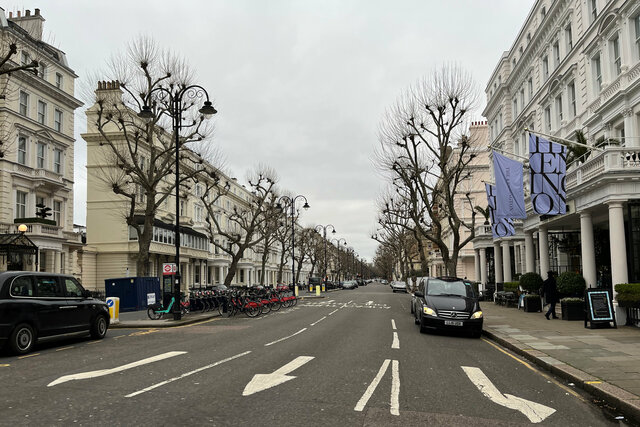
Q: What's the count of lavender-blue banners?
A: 3